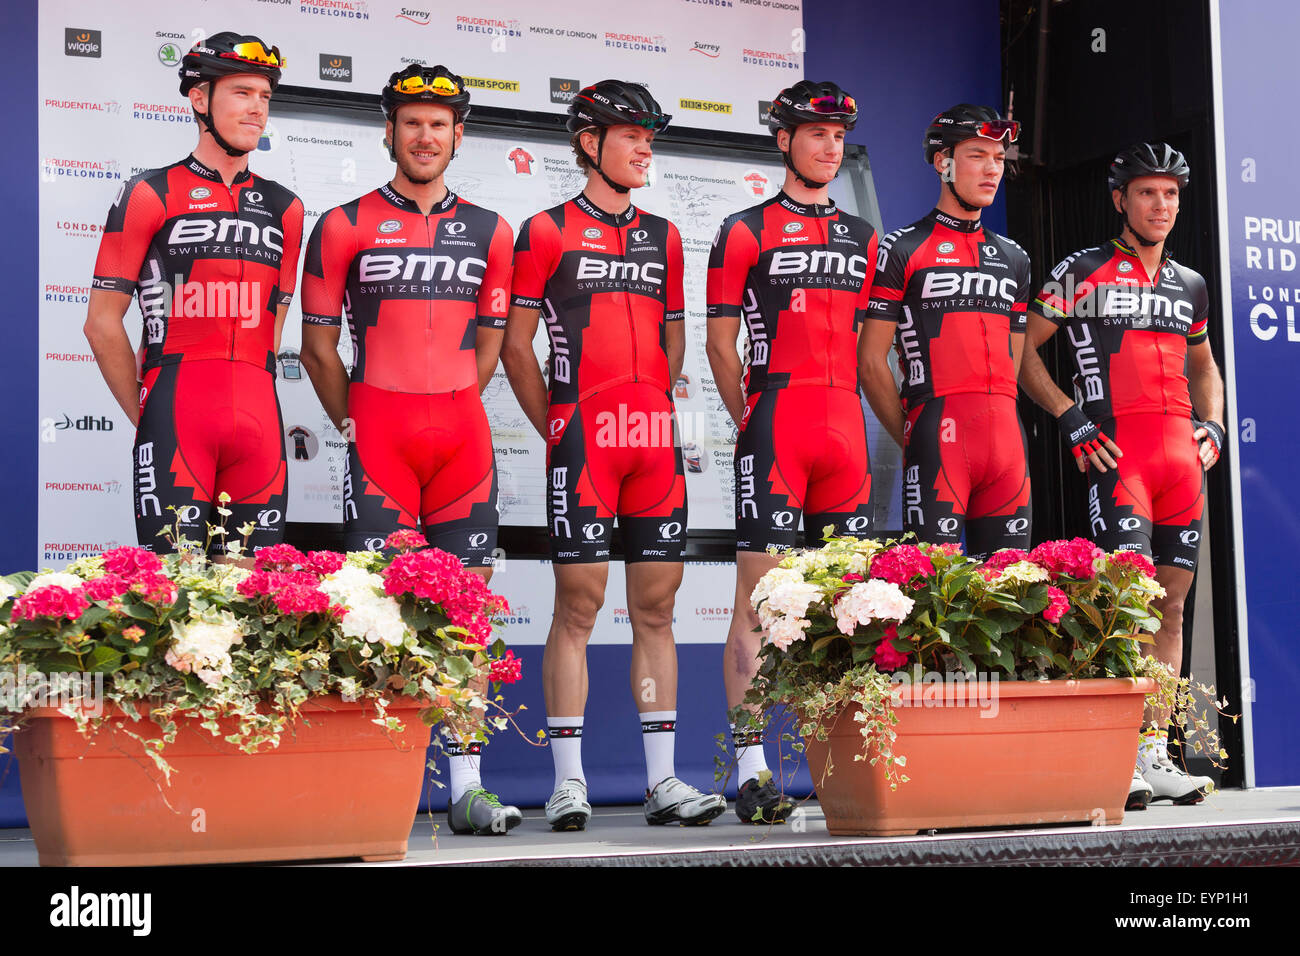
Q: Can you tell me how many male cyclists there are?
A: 6